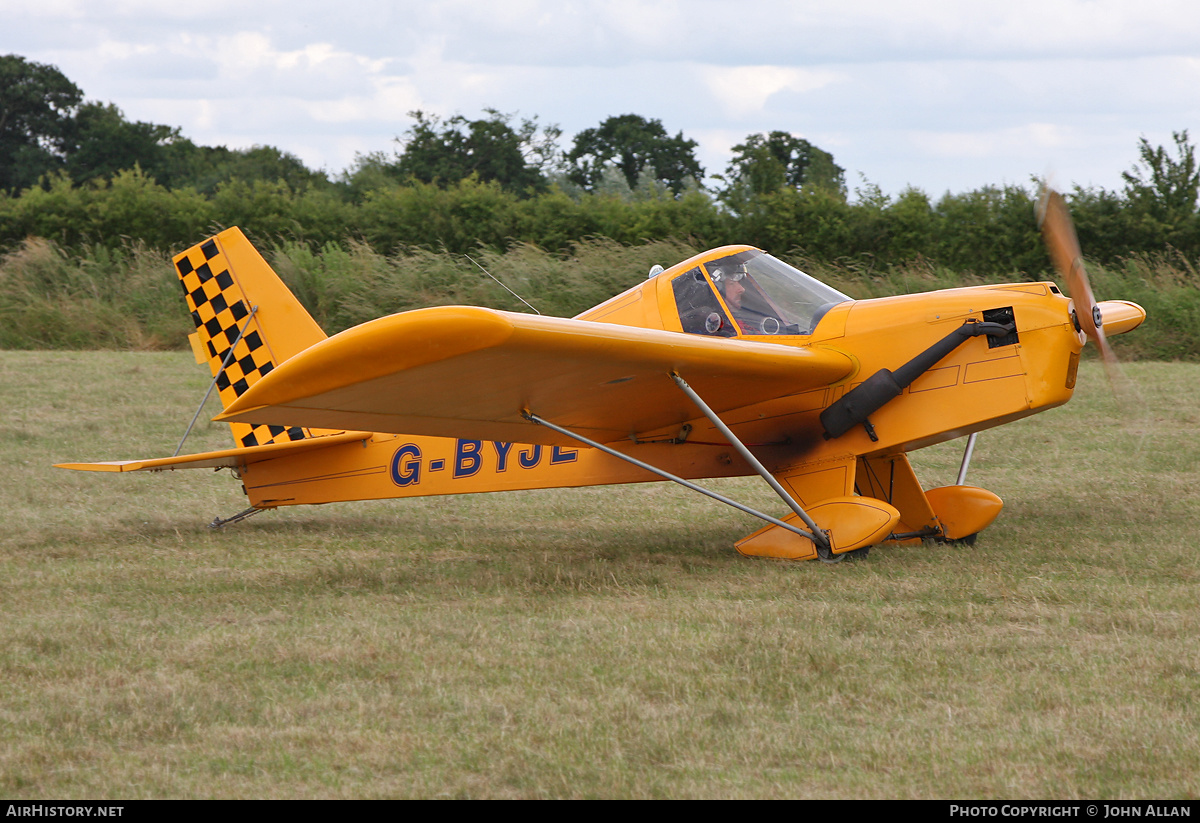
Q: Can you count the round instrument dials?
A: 2